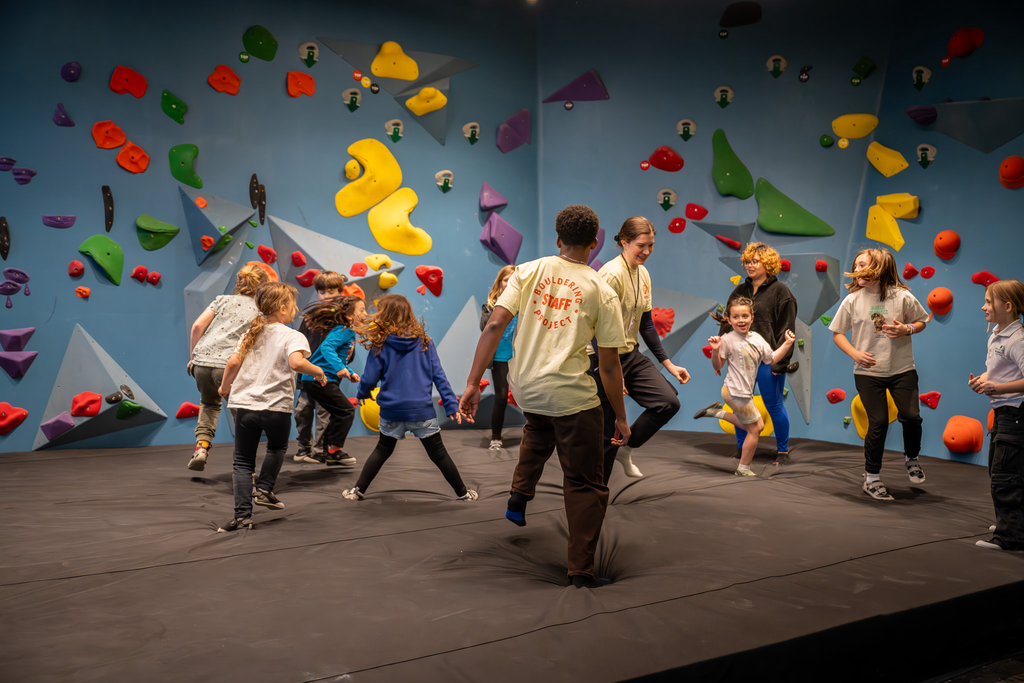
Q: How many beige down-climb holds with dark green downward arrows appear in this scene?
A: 11